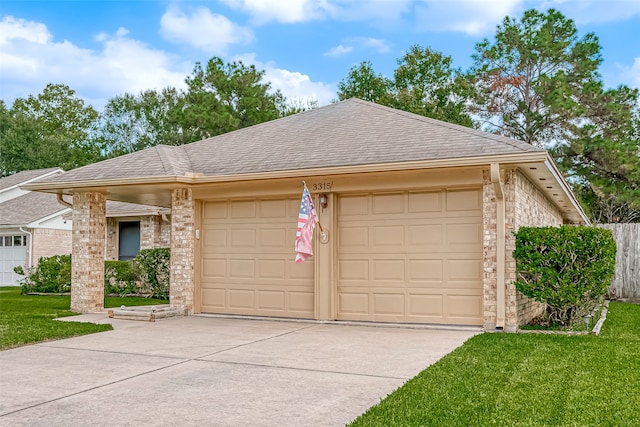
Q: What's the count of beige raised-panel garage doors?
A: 2